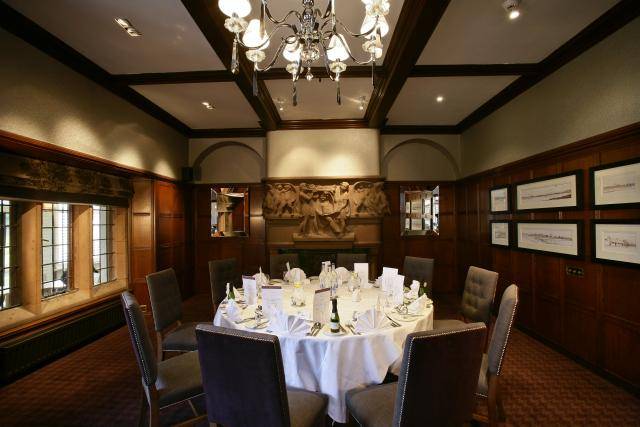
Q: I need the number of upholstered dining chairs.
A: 10